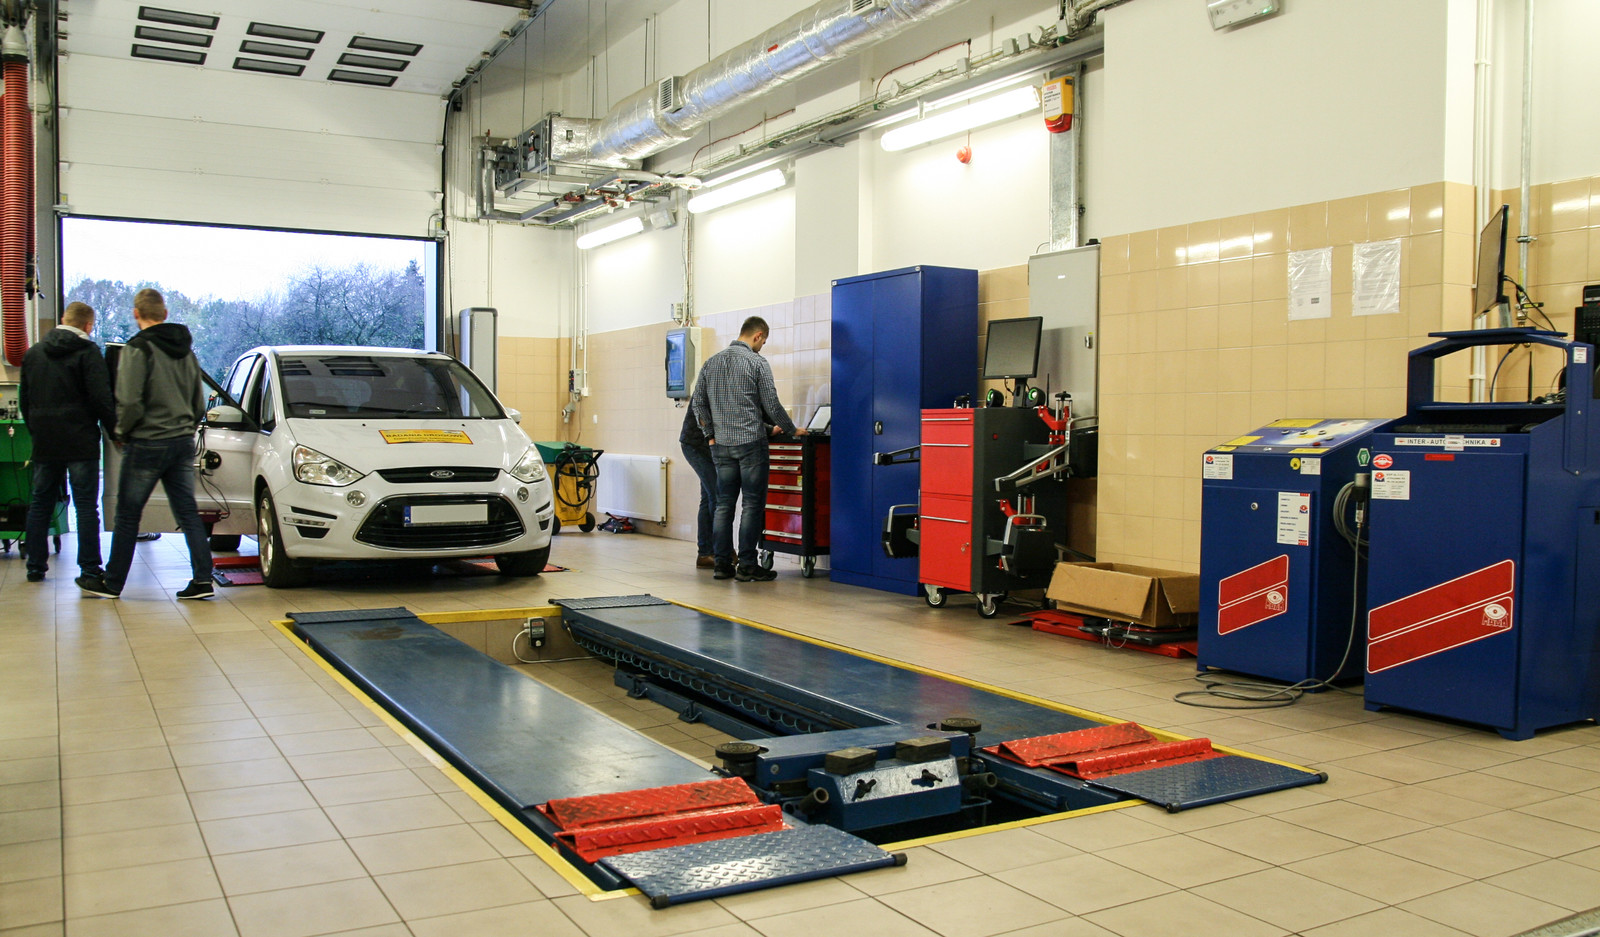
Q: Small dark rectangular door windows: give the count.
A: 9